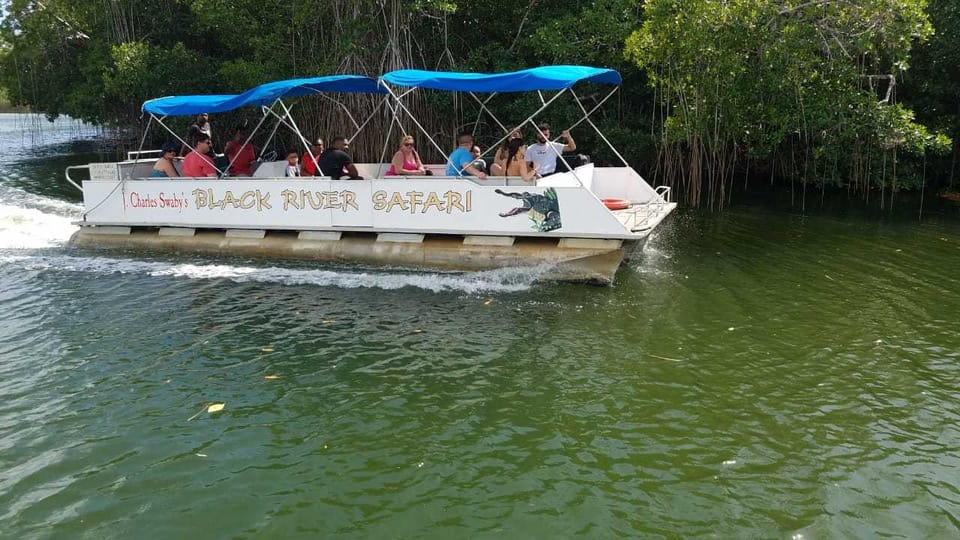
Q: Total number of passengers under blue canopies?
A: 13